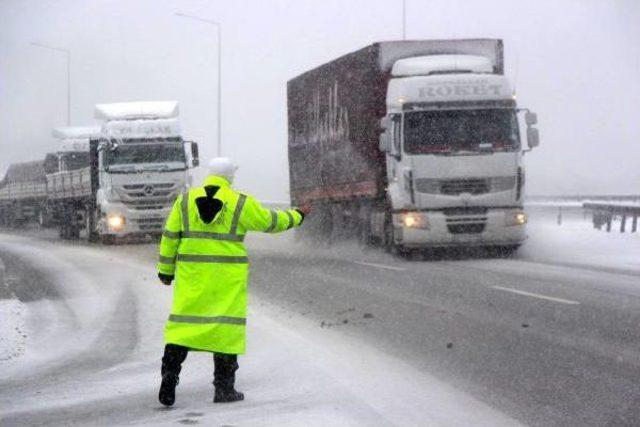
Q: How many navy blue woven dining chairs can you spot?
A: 0